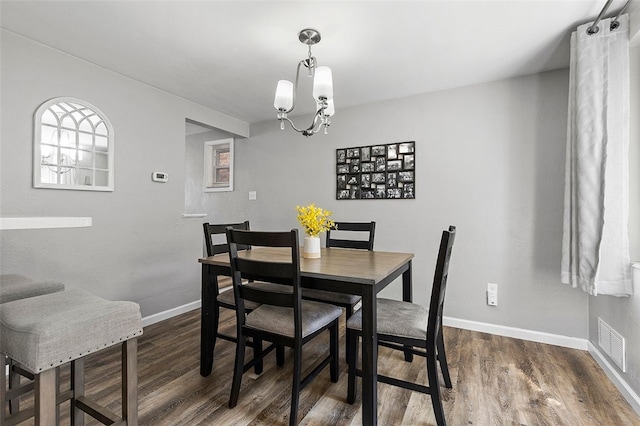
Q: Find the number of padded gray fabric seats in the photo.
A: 6